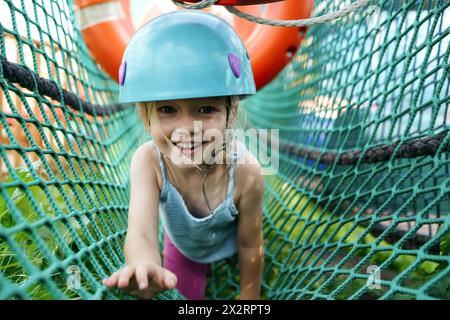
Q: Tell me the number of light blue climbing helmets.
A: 1